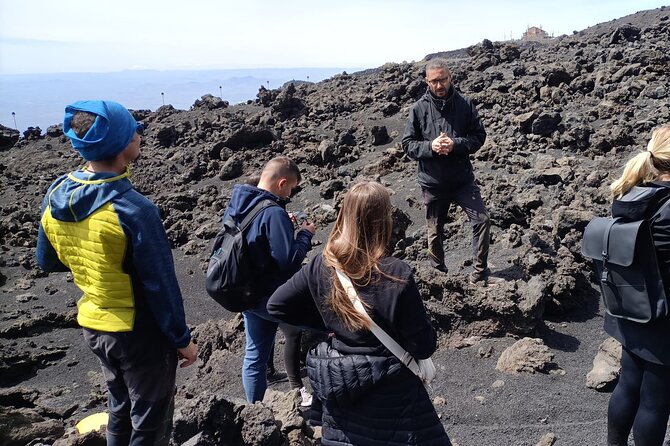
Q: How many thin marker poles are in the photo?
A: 5